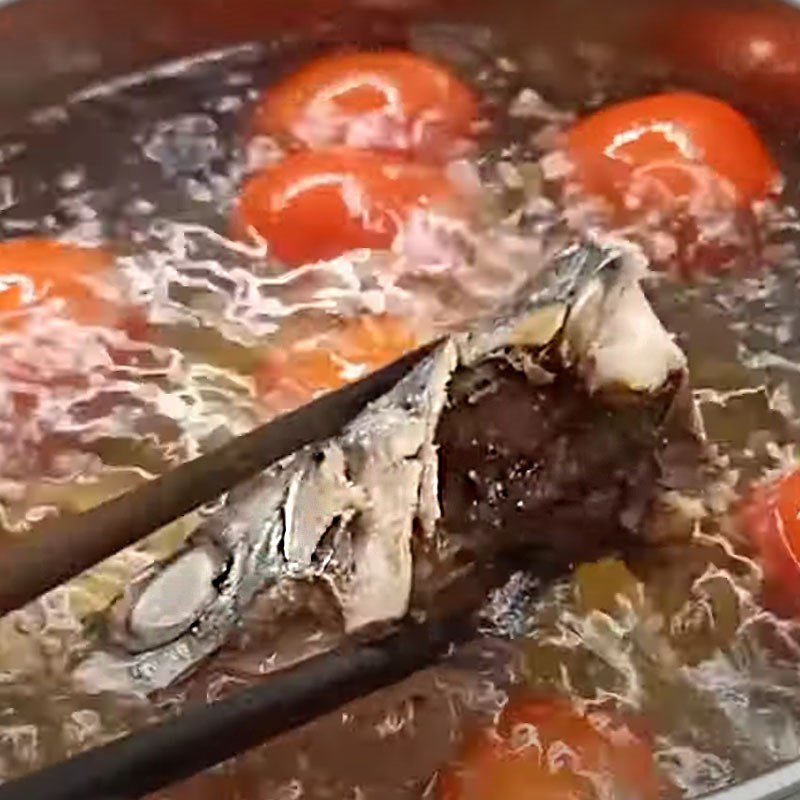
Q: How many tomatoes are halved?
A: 0